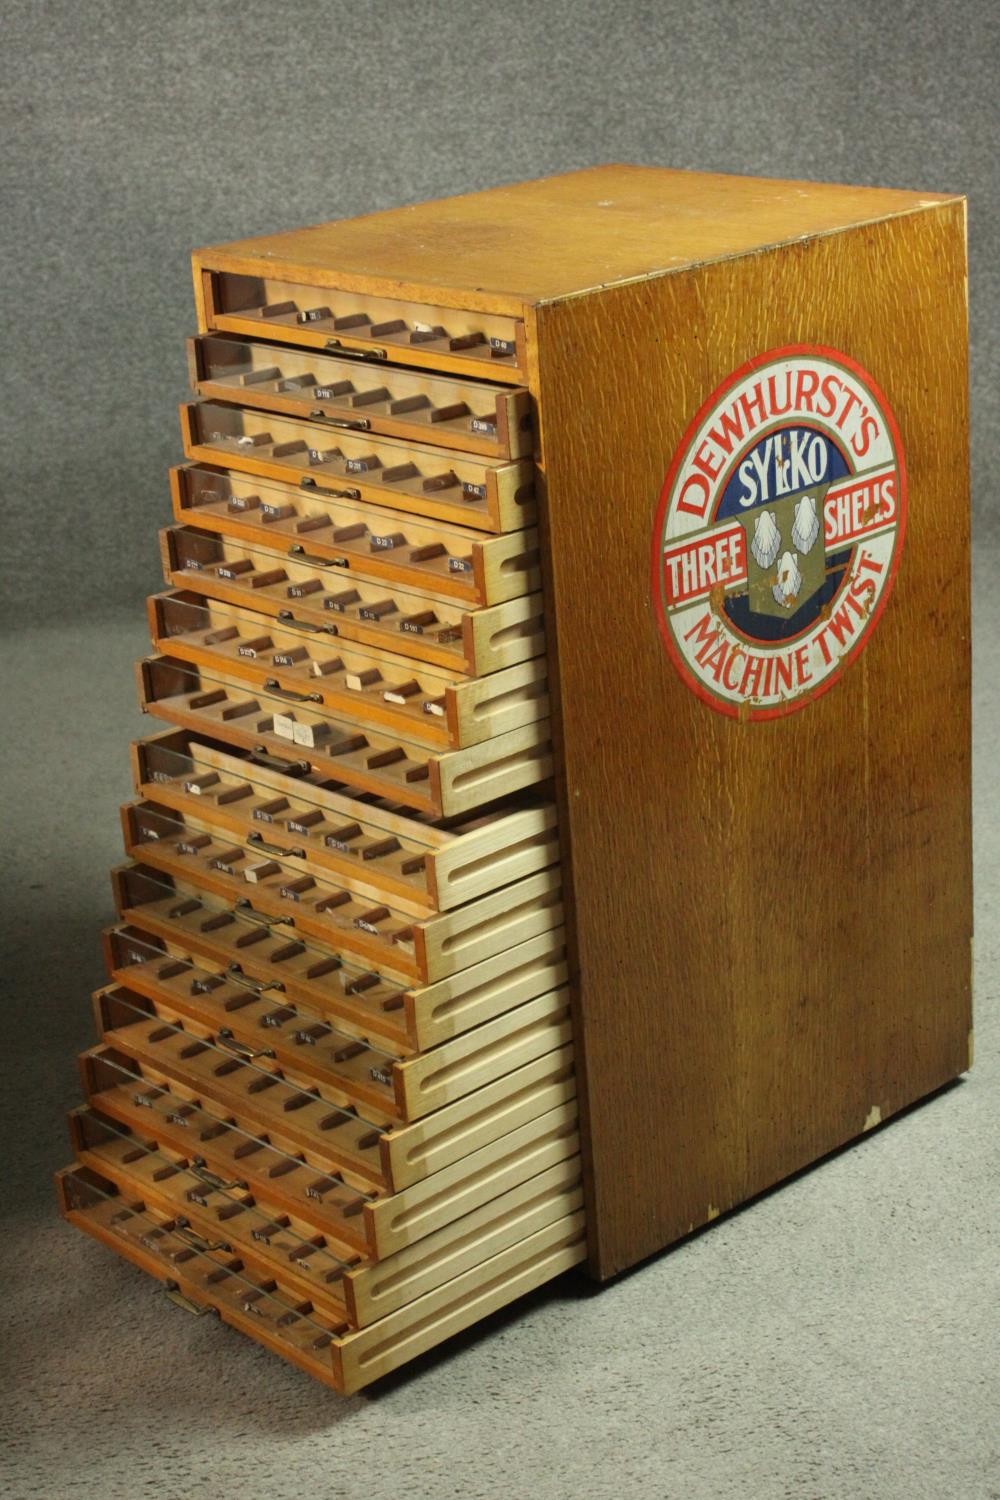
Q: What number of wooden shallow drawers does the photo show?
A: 15